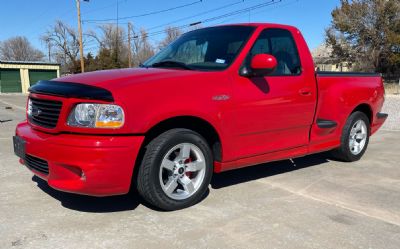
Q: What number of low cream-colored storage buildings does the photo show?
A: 1